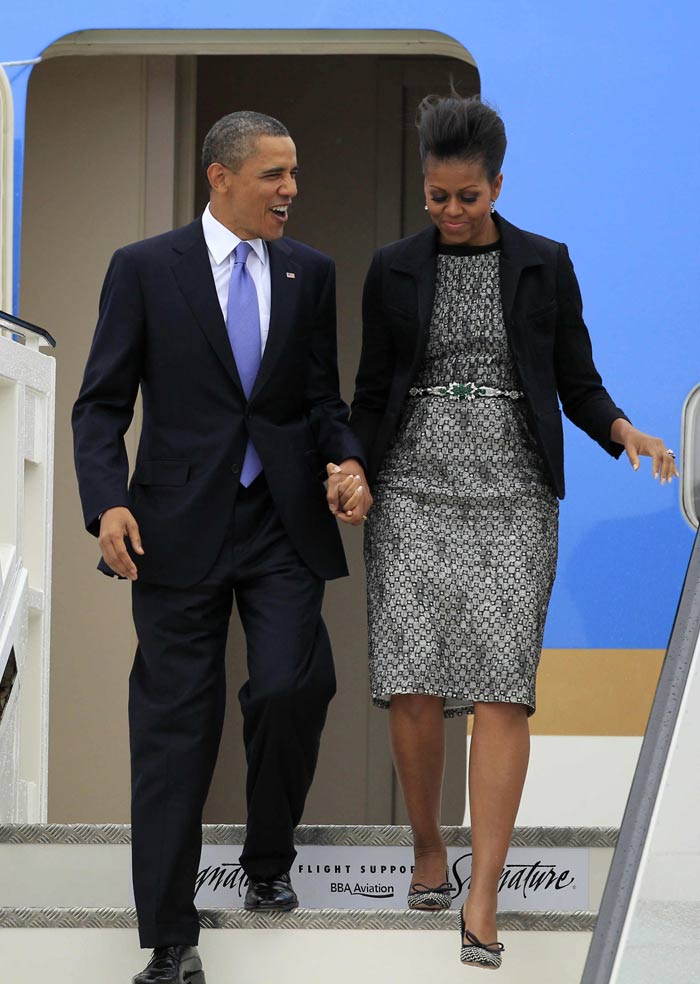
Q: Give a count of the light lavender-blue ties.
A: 1